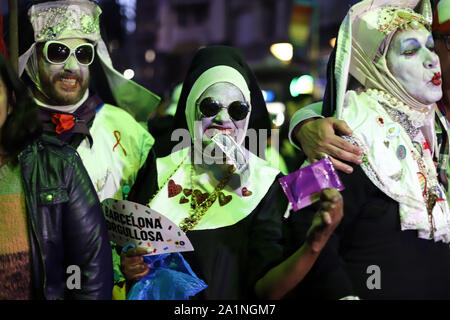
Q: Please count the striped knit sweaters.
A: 1